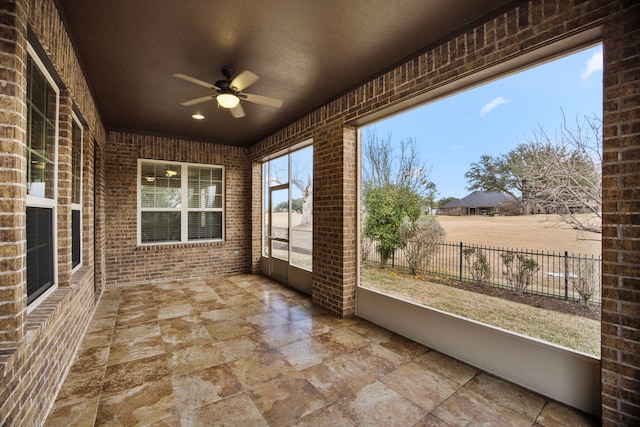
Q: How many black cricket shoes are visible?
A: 0